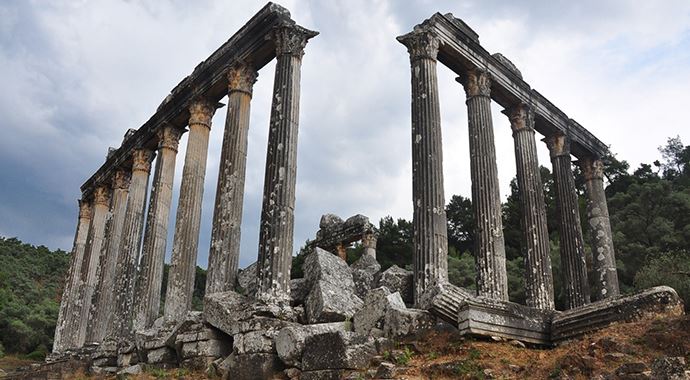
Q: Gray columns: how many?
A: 13